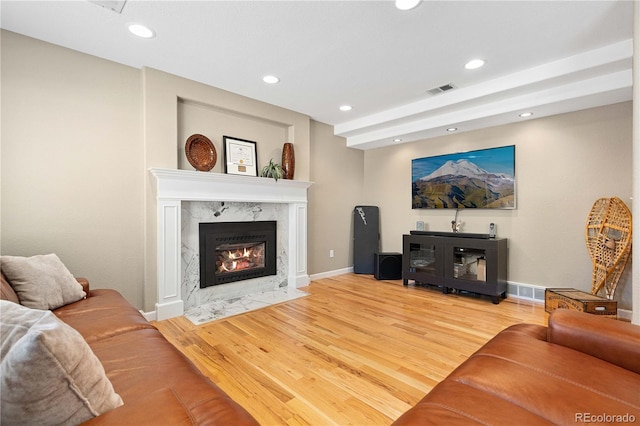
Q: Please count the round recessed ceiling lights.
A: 8